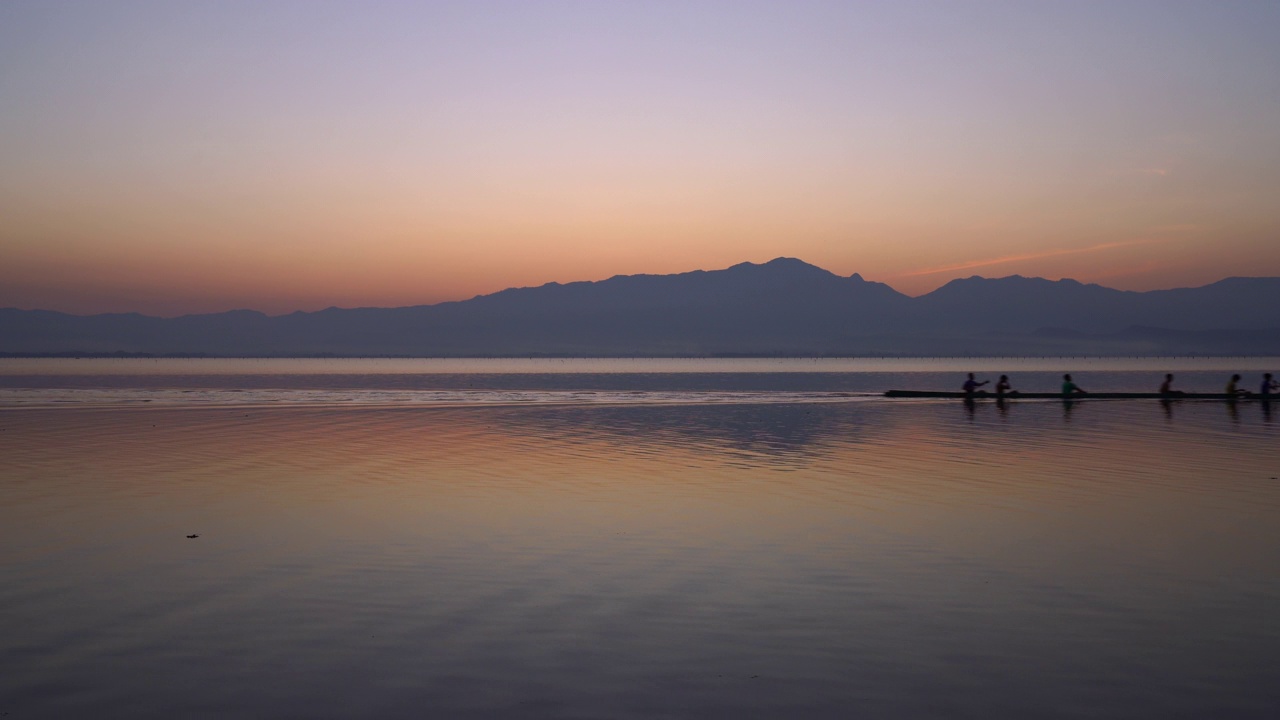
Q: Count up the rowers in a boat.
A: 6